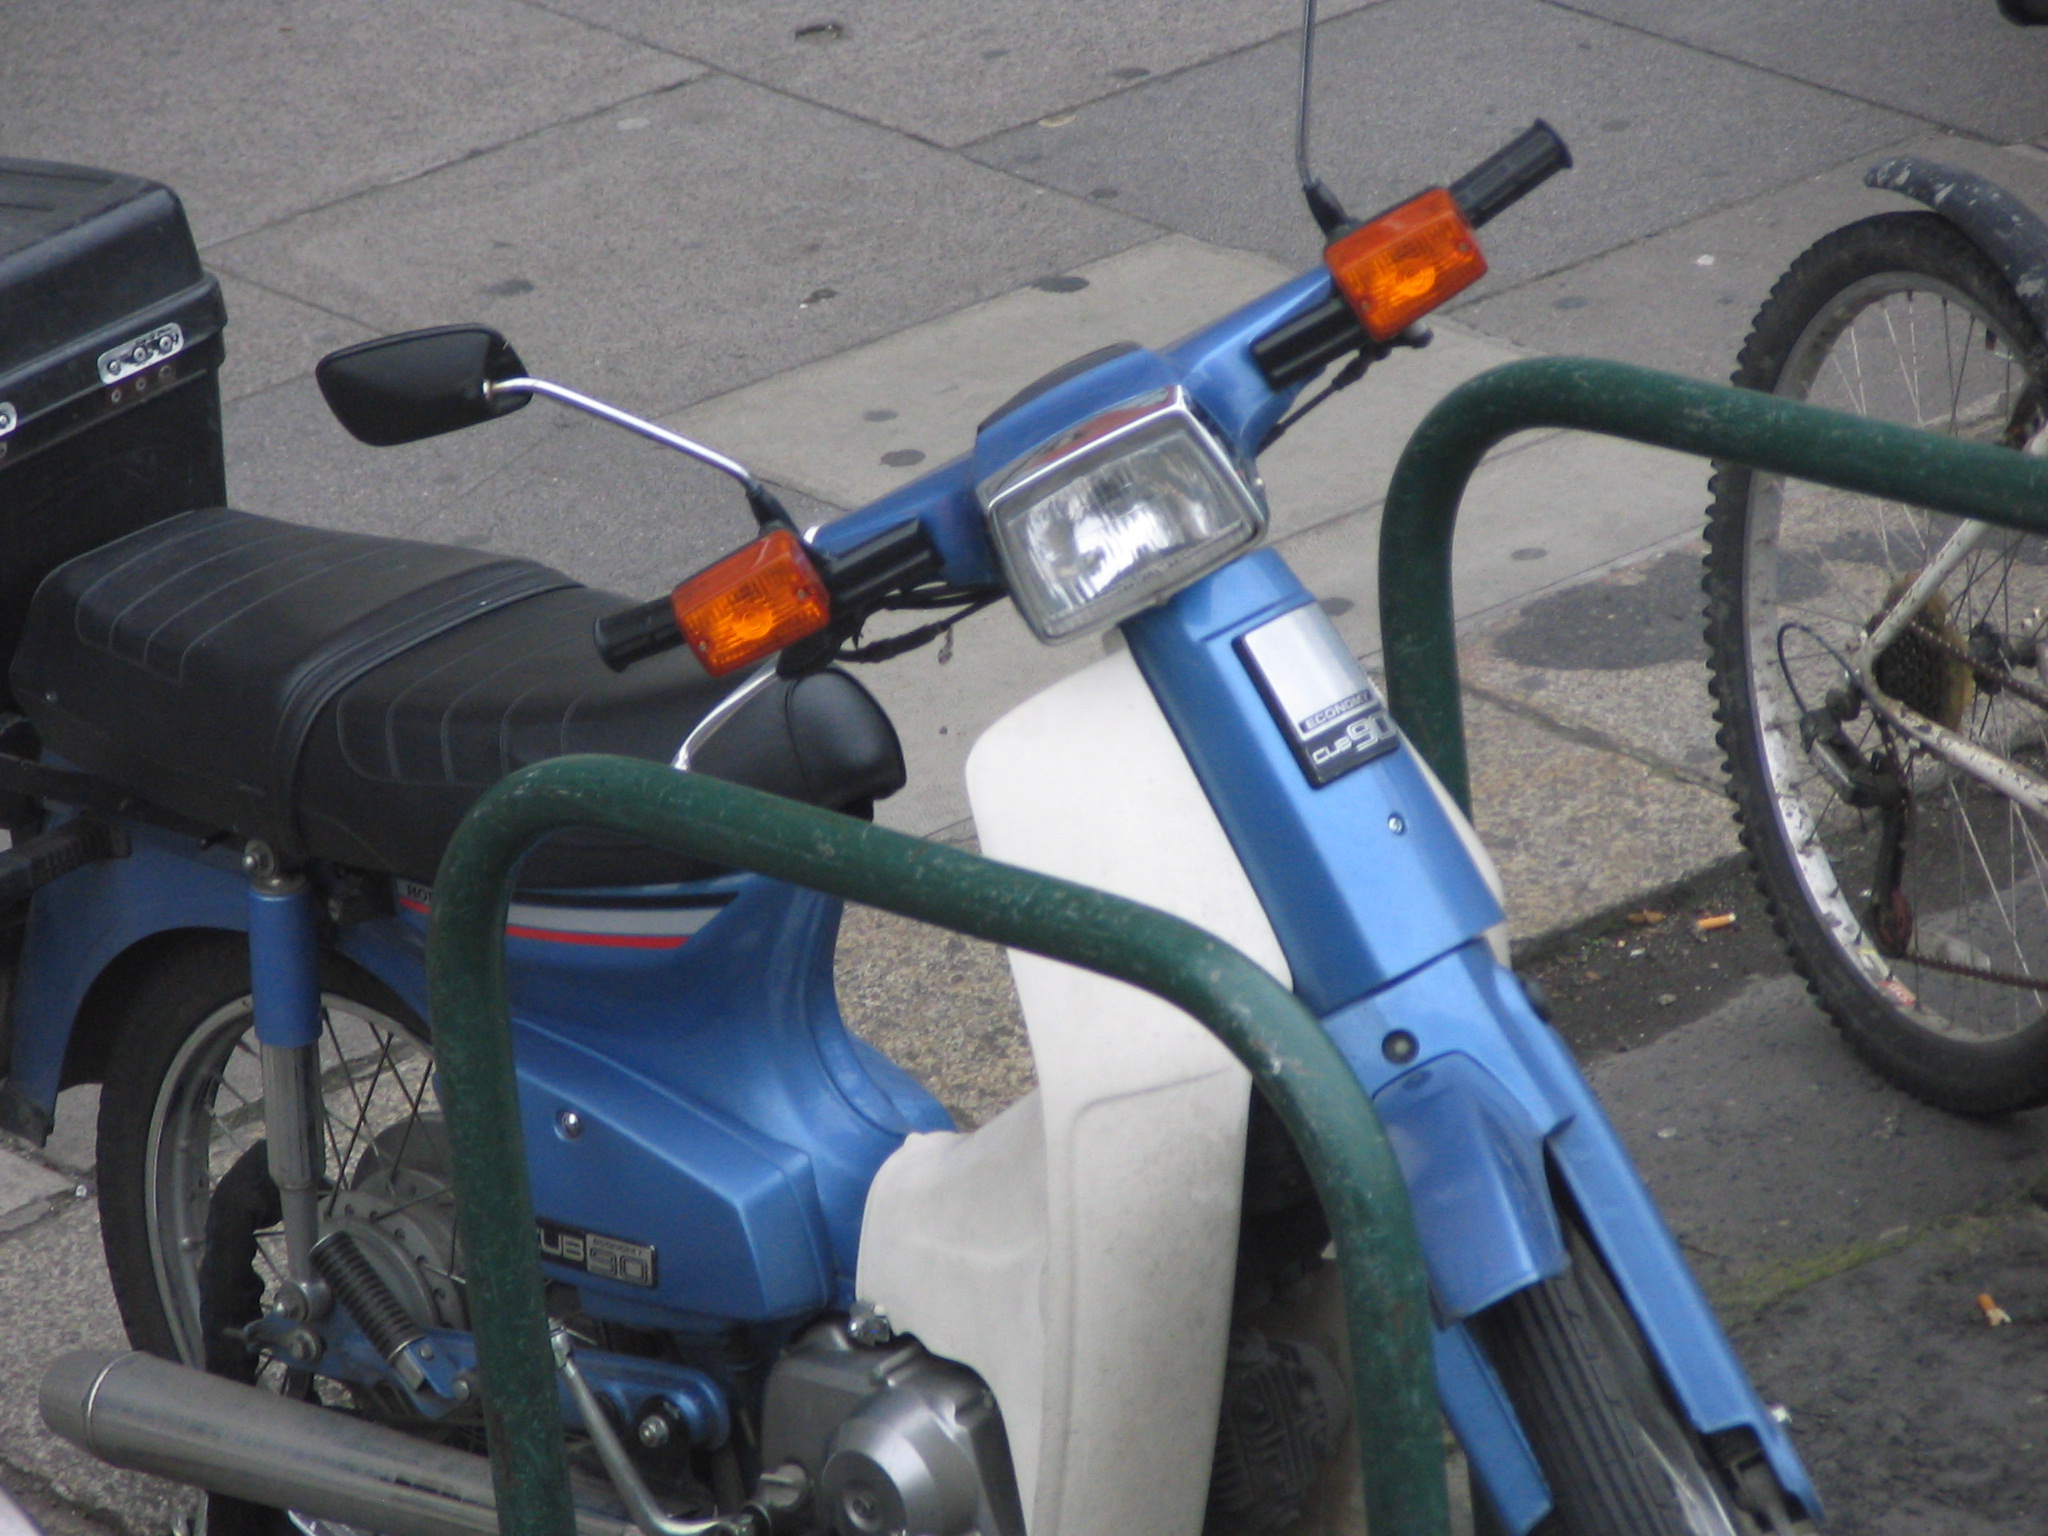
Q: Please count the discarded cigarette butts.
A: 2